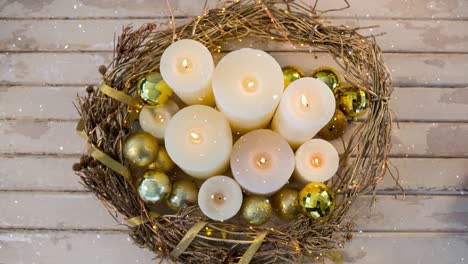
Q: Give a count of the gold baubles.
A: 12